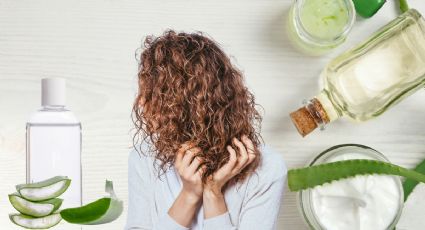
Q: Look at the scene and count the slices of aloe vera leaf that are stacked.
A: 3